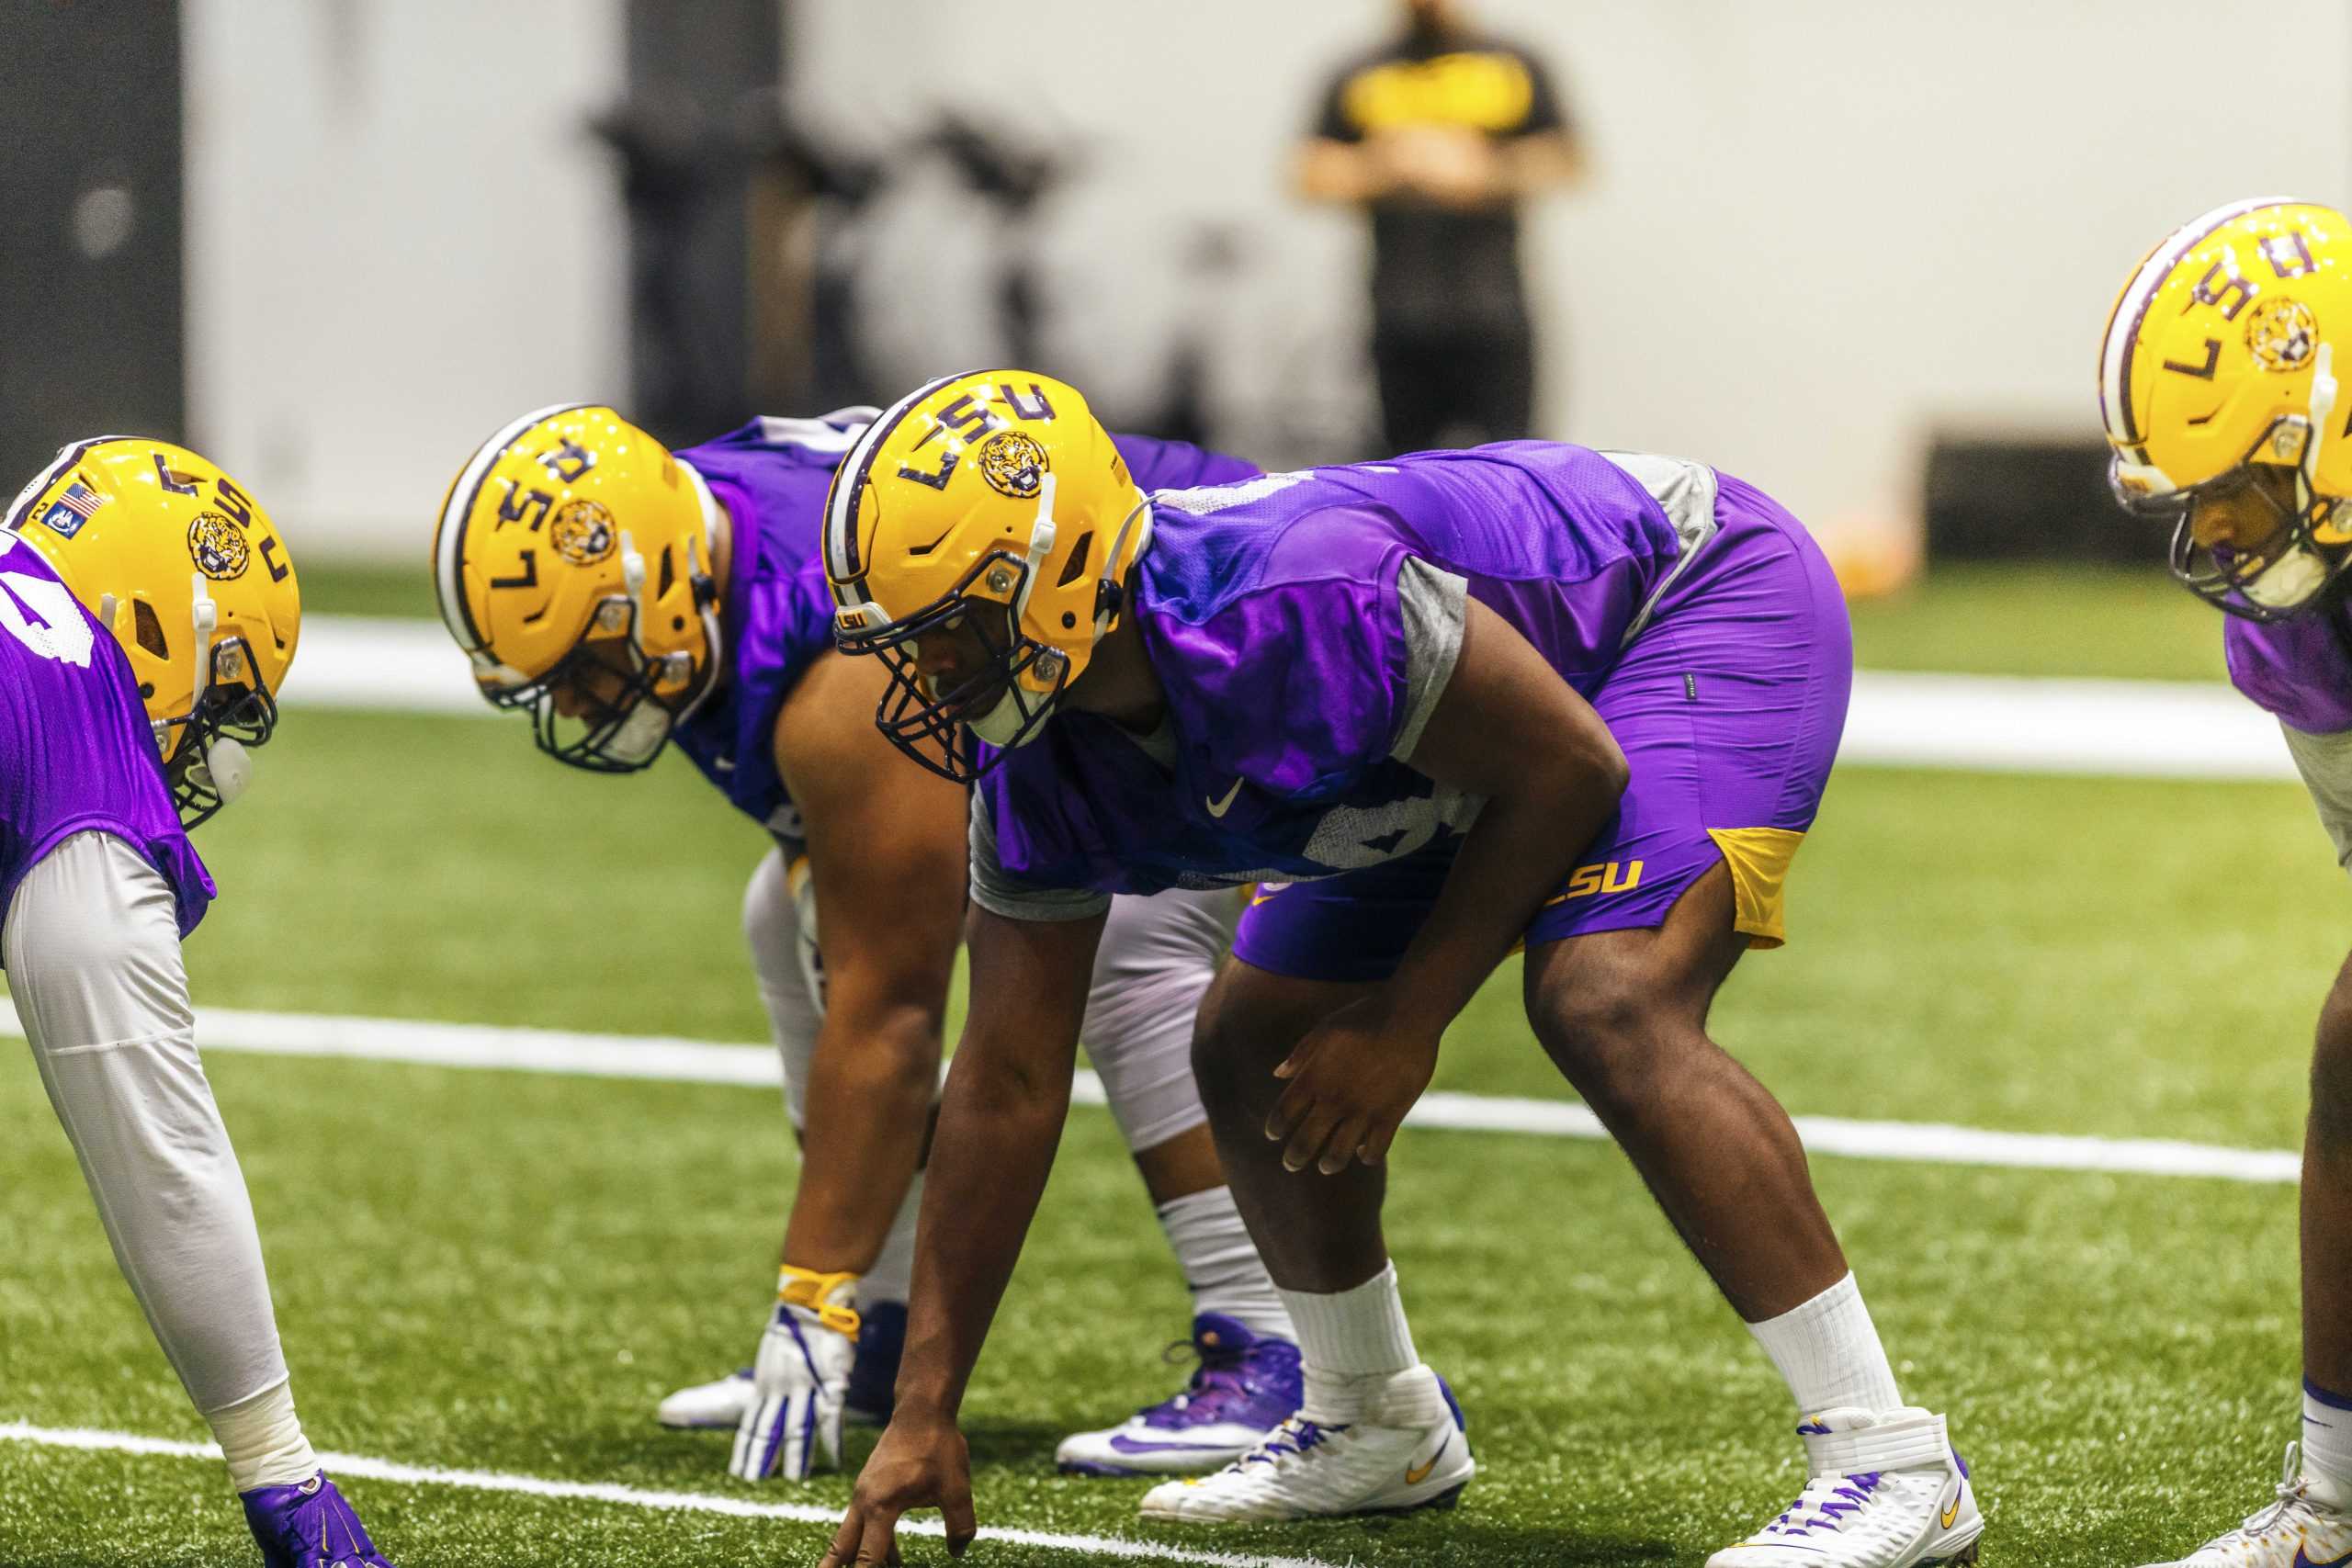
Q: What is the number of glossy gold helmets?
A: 4